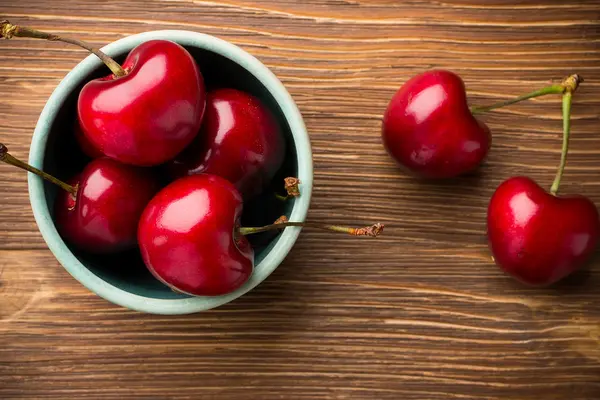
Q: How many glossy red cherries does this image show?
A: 6